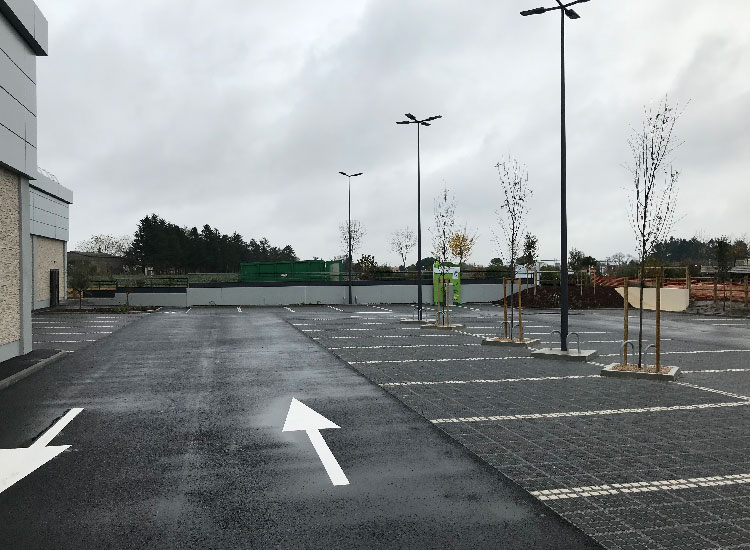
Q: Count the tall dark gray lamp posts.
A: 3